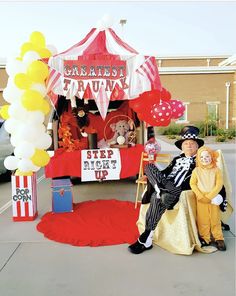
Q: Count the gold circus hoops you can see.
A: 1